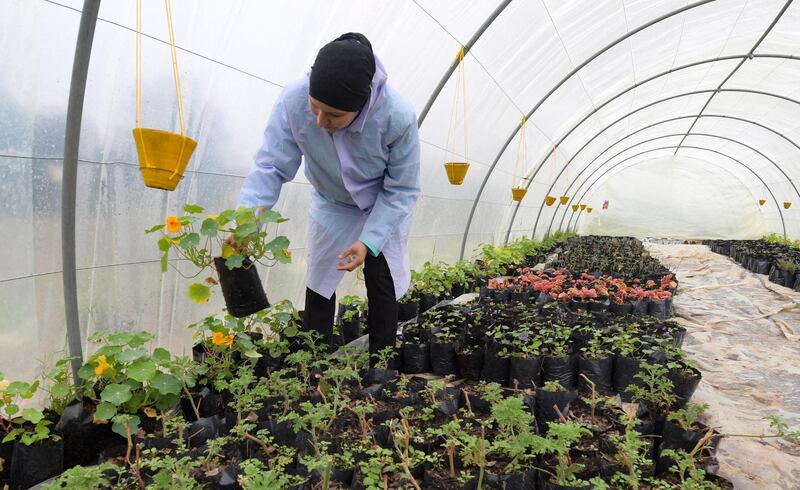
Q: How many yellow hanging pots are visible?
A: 10